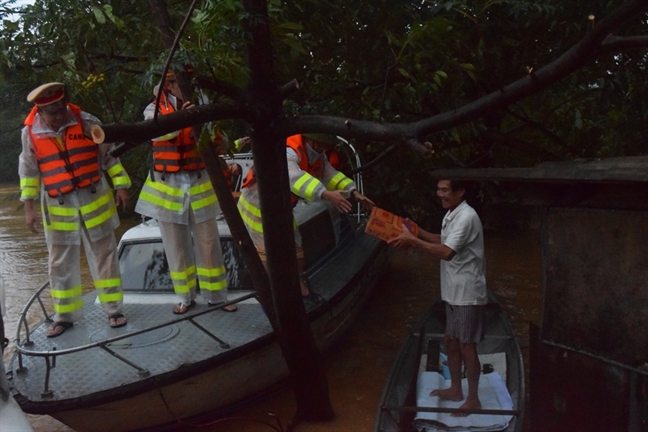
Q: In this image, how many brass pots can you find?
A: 0